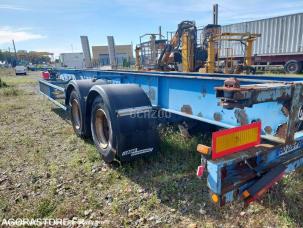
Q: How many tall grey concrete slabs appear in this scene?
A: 2